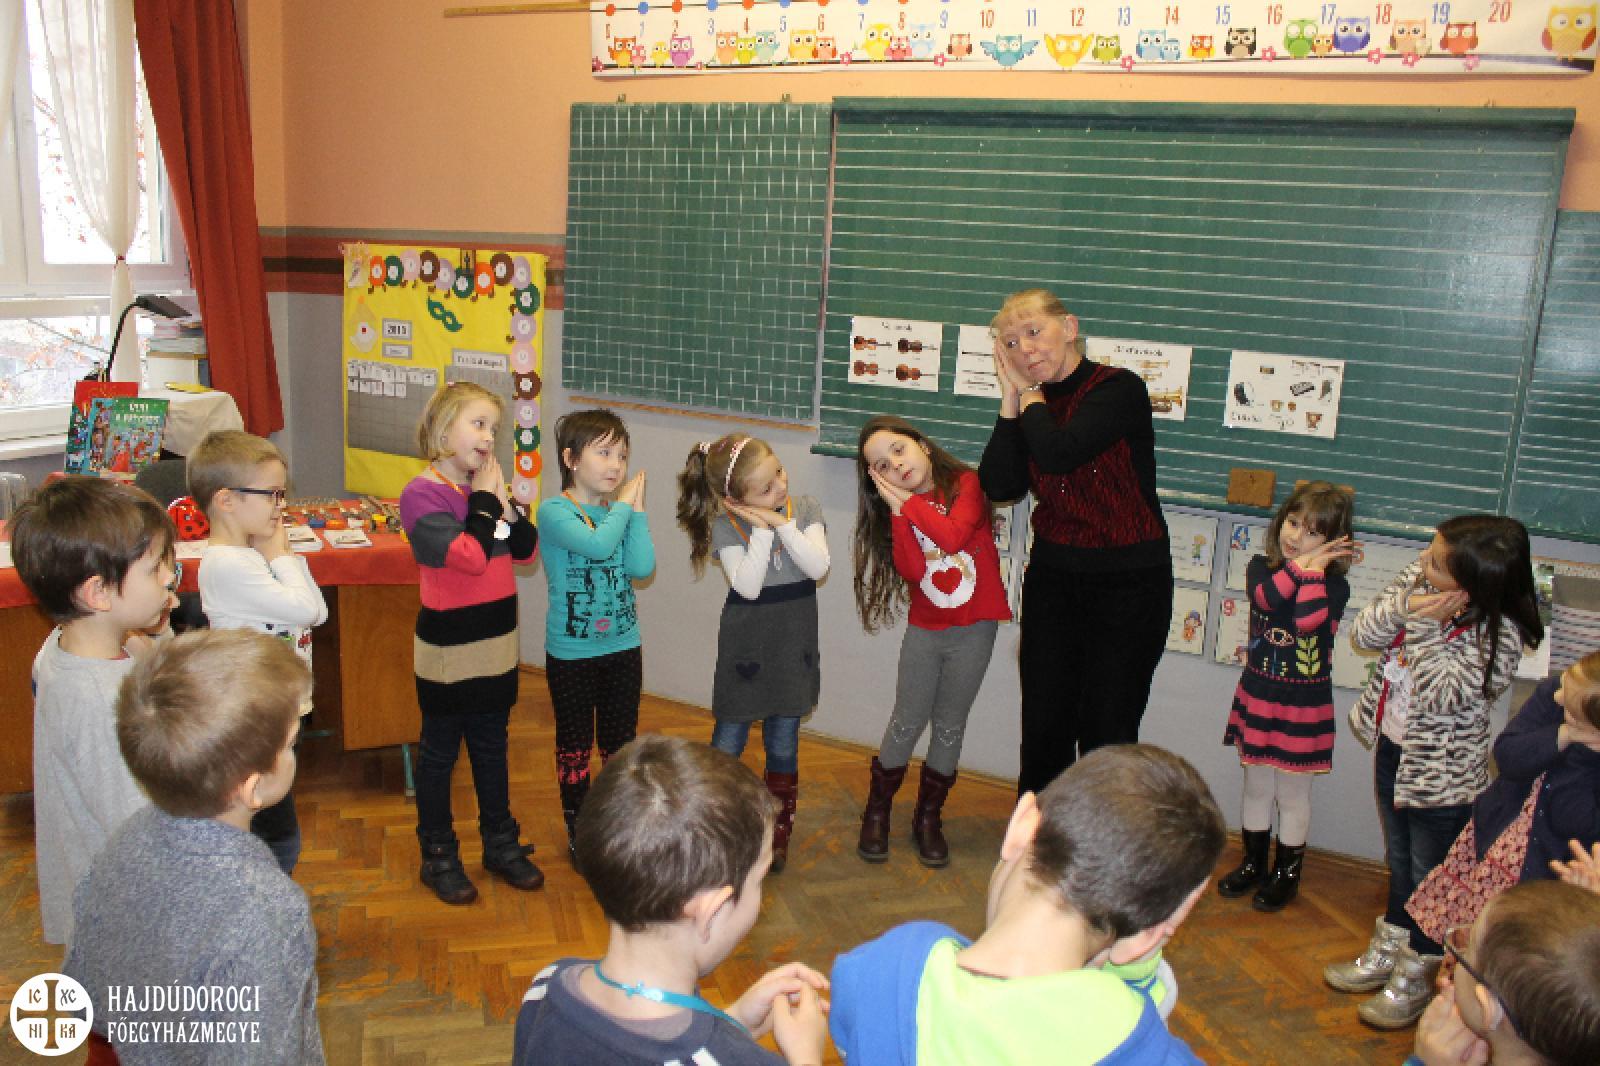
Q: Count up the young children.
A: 13